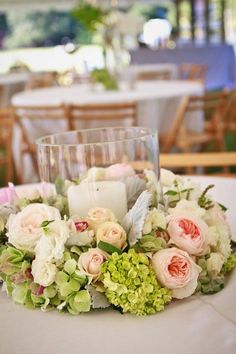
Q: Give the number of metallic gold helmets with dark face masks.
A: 0